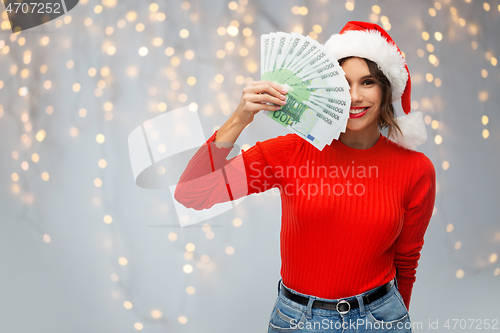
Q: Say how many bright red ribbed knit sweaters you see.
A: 1